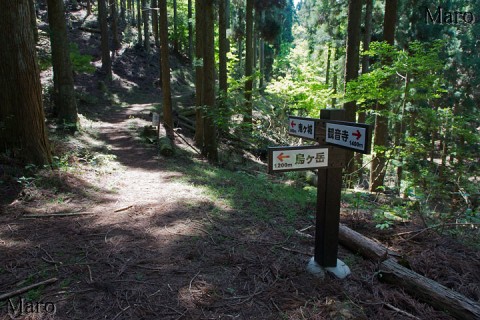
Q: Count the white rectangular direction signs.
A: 3